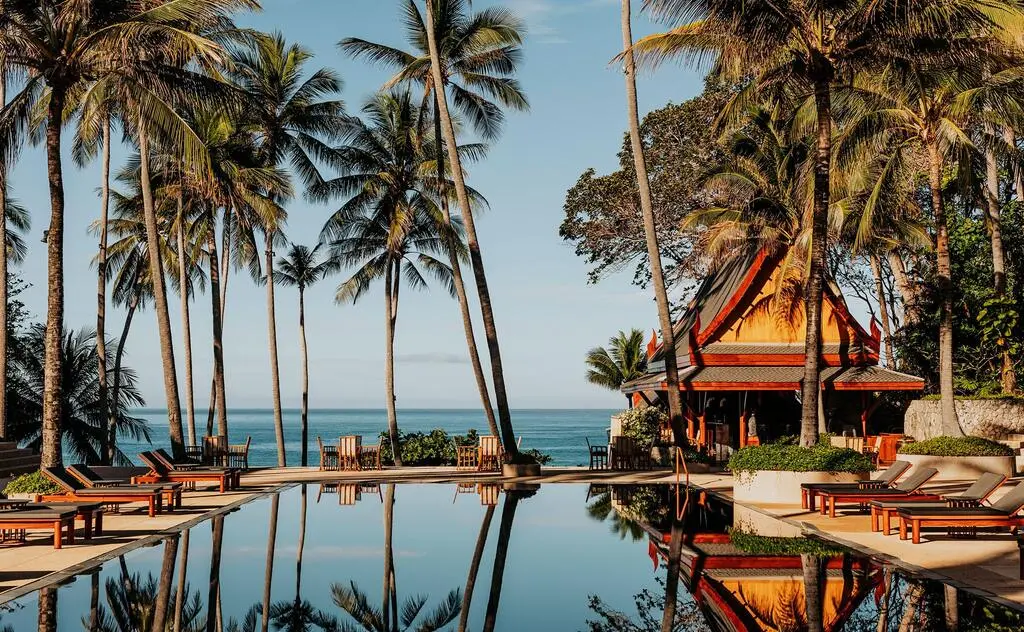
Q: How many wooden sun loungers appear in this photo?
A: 10